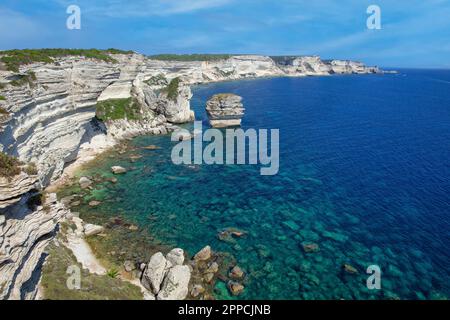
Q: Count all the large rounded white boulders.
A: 3